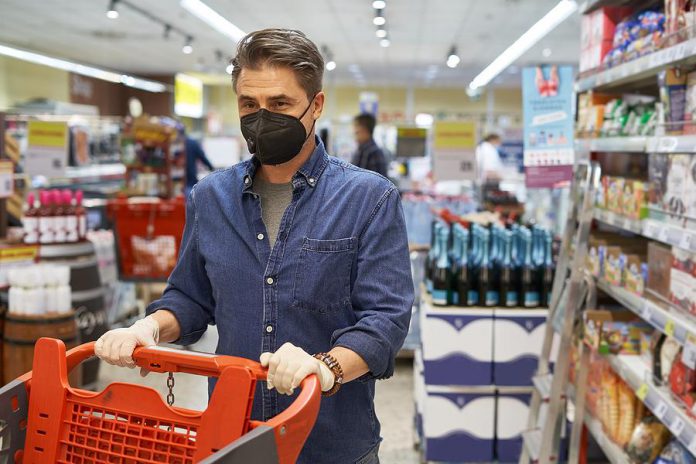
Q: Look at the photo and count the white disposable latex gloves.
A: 2